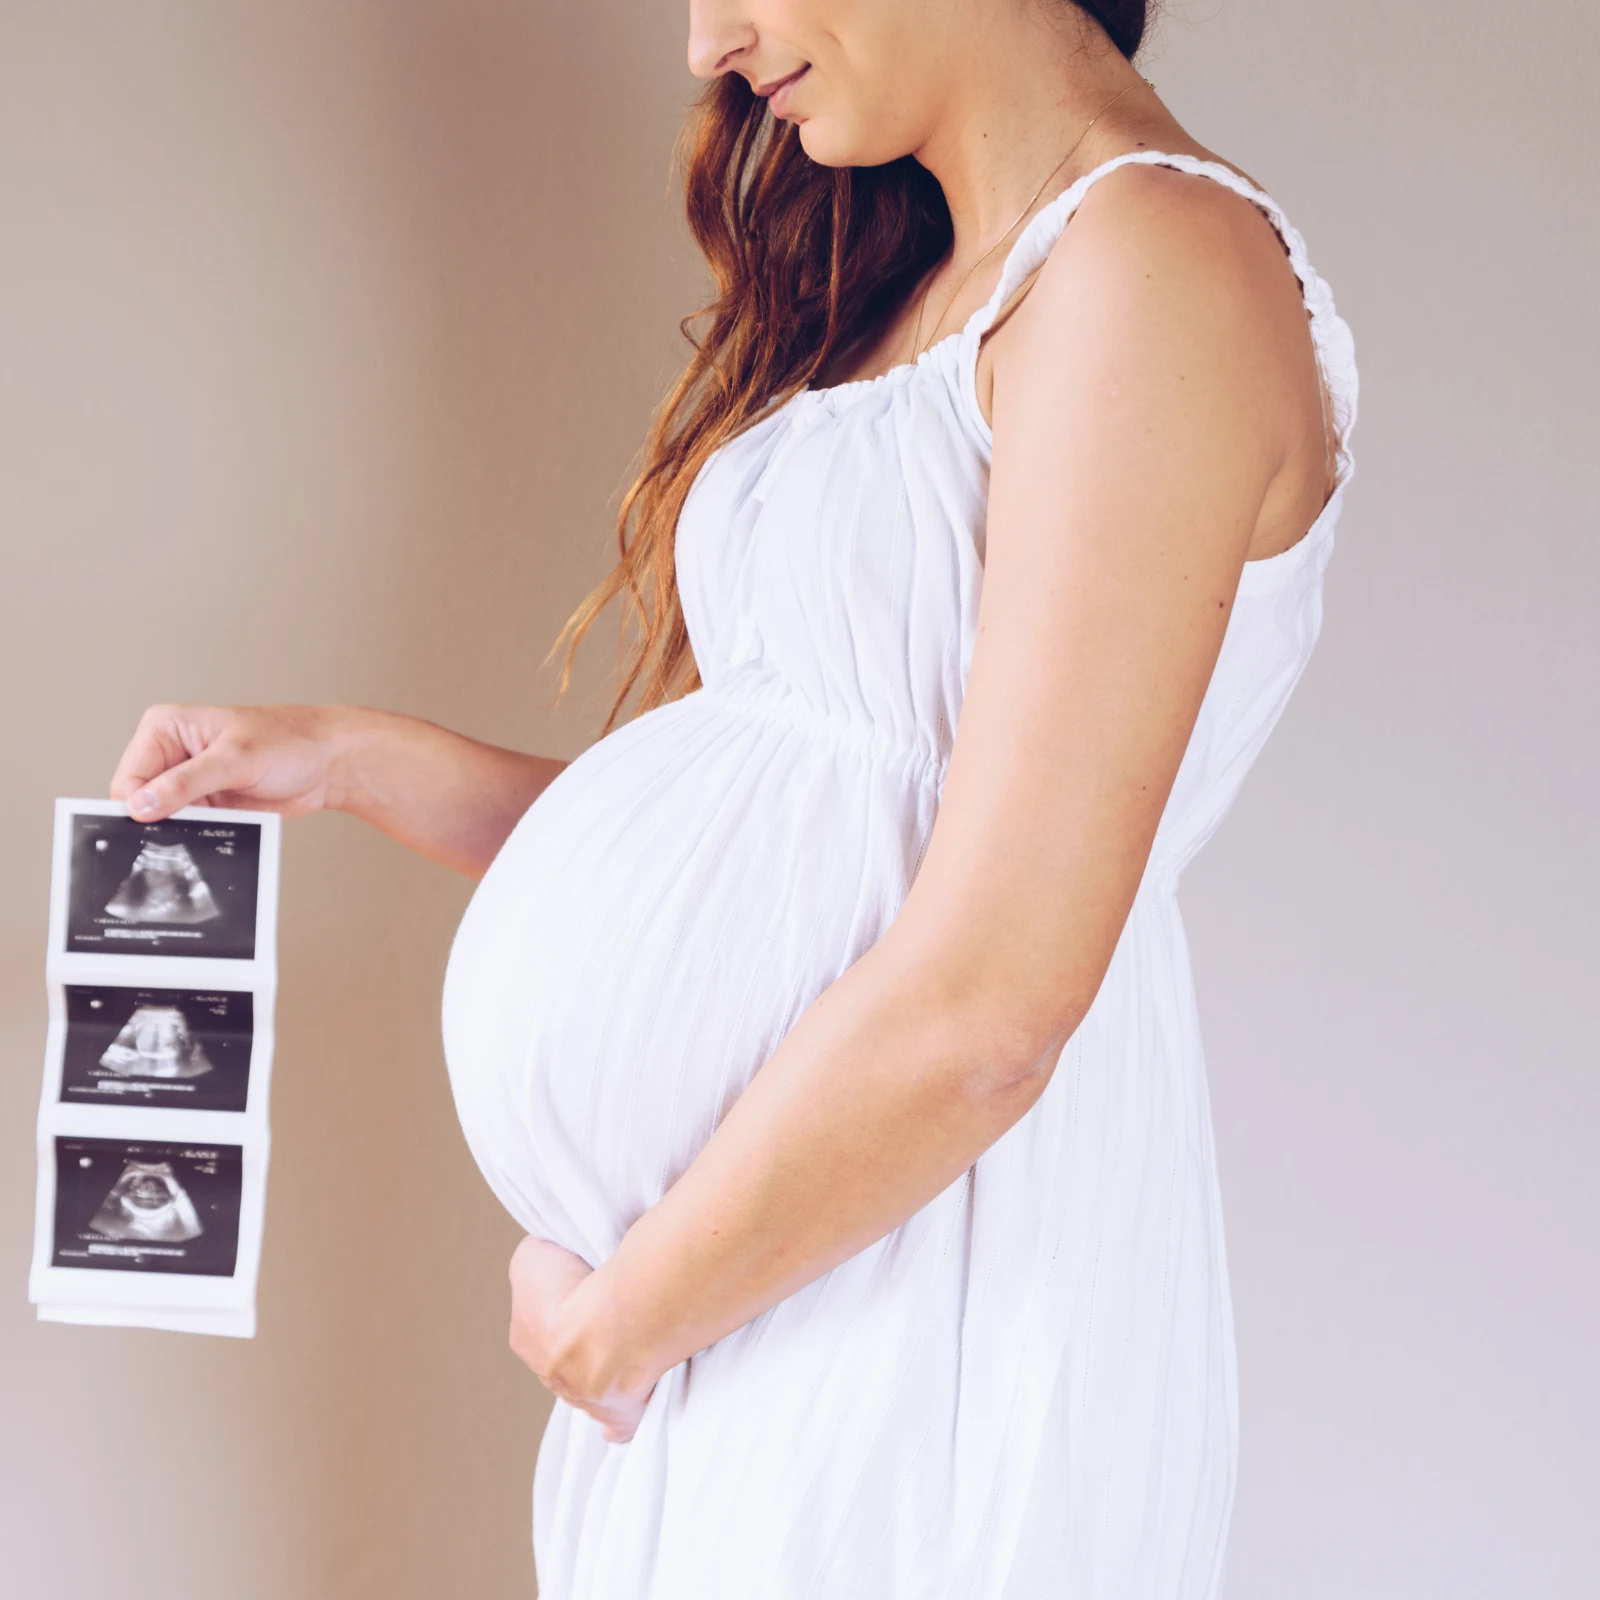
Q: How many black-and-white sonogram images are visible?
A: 3